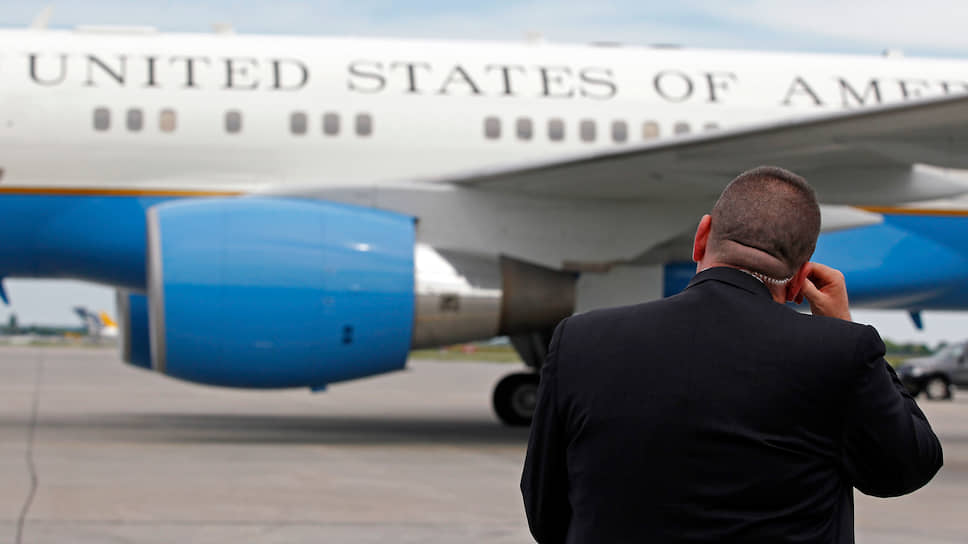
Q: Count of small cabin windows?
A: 15